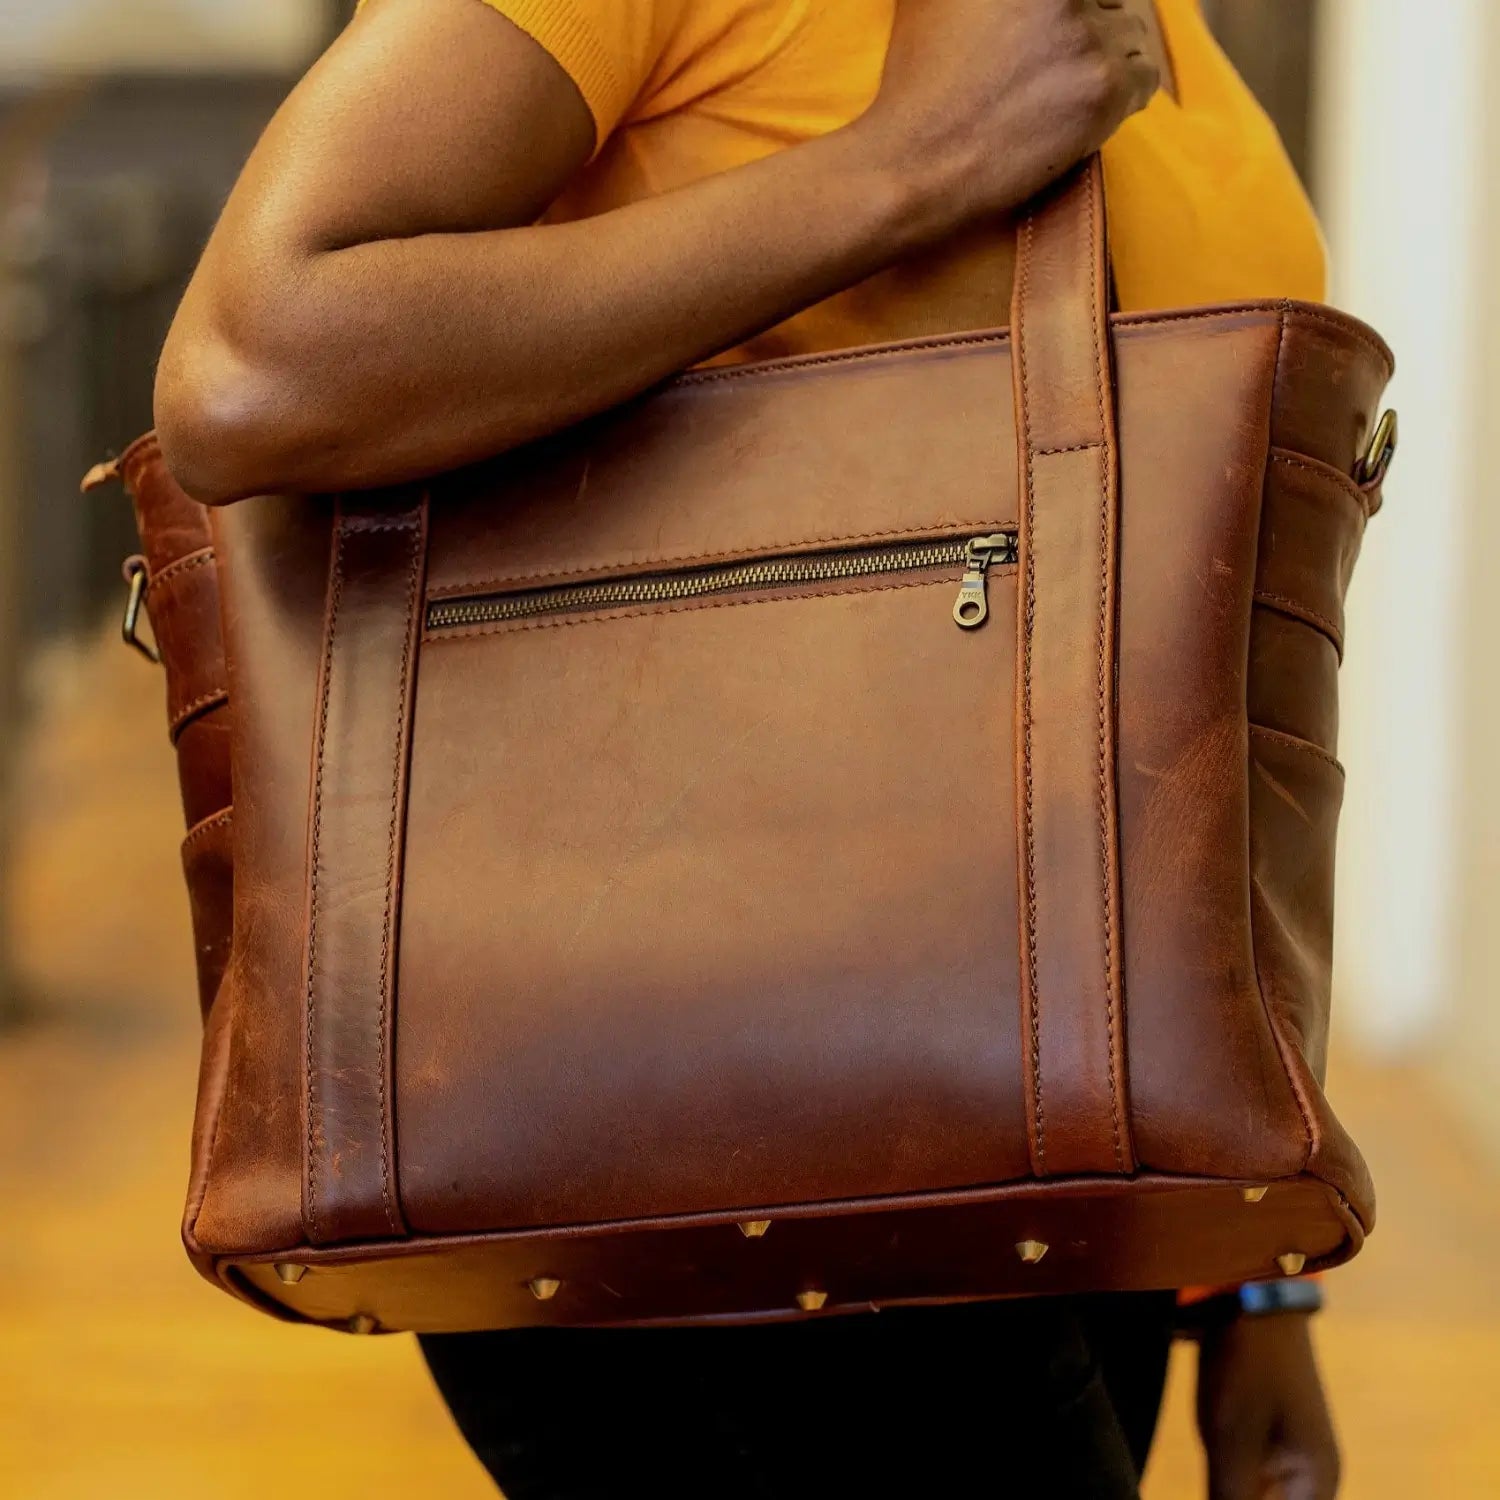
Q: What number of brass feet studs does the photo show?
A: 8